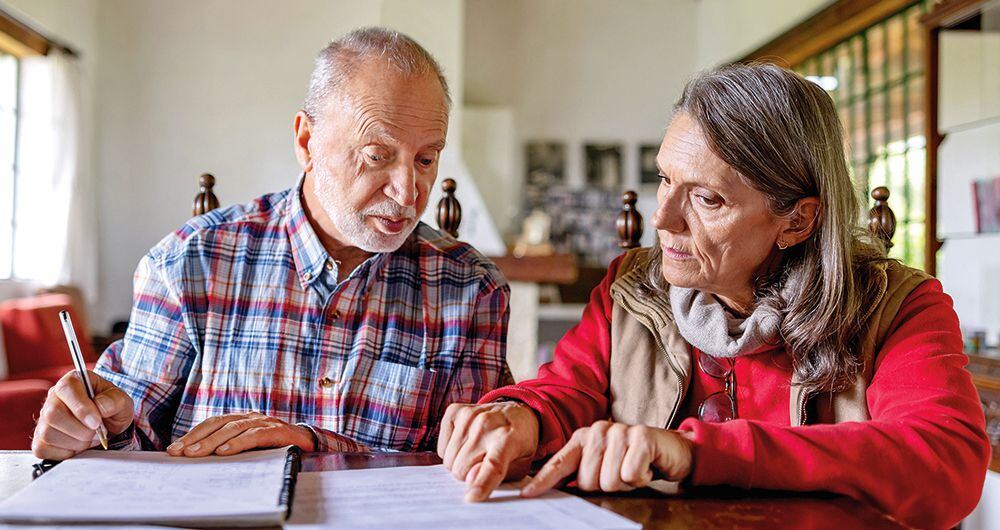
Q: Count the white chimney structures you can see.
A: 1